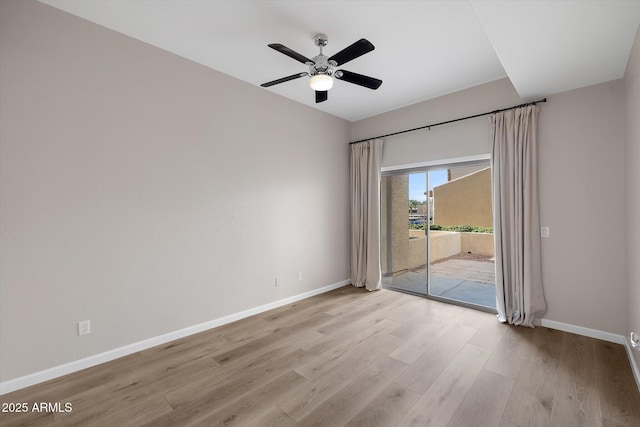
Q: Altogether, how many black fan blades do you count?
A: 5